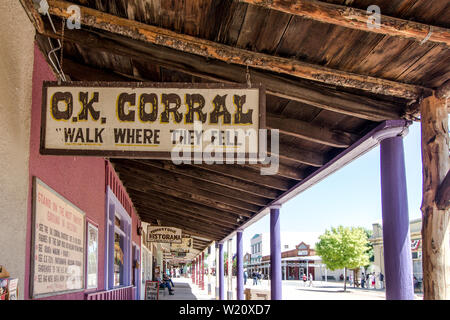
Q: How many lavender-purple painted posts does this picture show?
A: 4